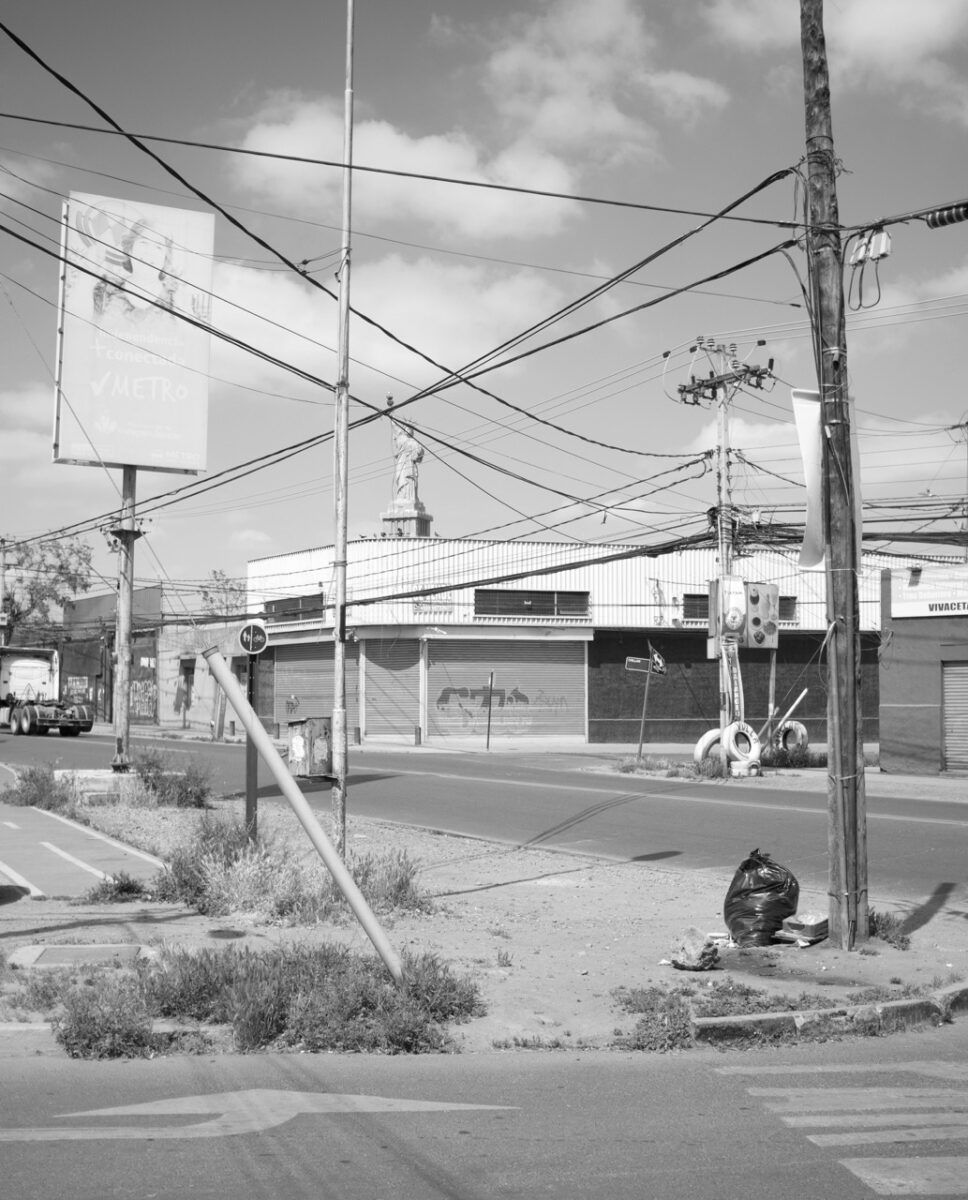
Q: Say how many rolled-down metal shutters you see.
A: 4